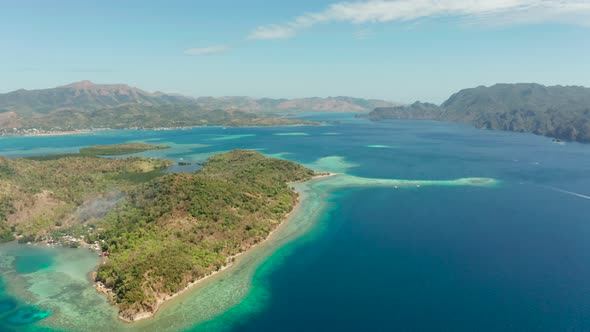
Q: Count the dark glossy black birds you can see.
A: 0